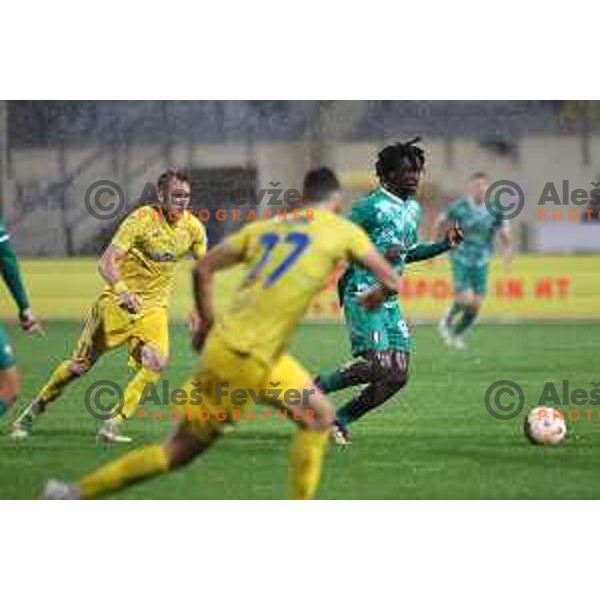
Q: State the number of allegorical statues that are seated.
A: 0